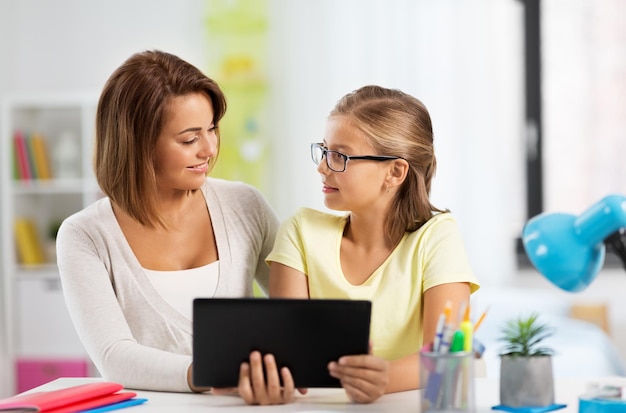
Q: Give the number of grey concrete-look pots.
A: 1